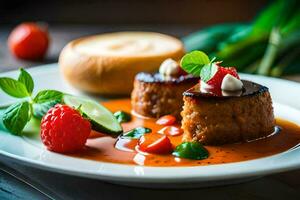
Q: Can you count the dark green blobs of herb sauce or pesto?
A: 3